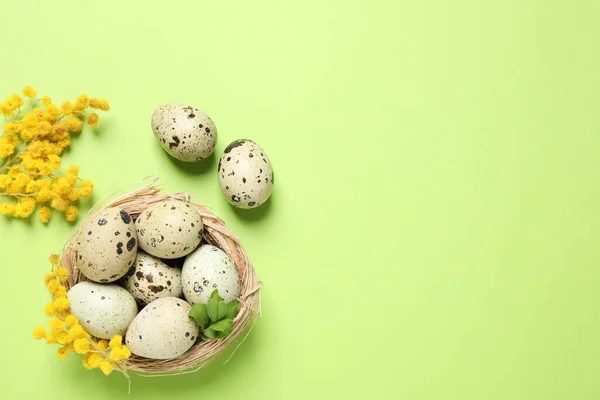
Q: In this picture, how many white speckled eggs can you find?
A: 8